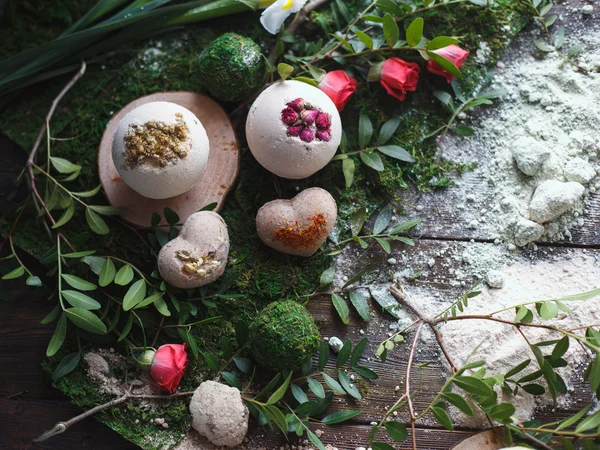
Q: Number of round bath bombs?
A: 2